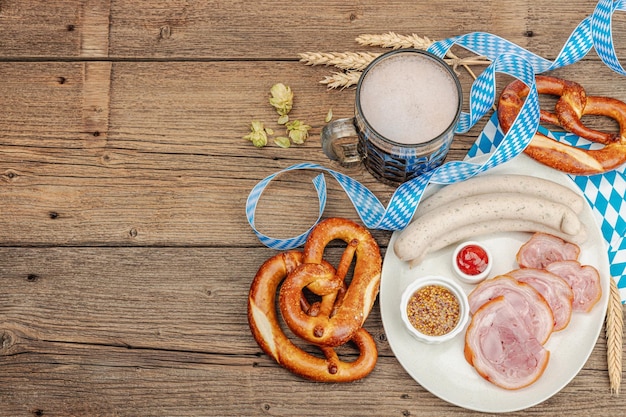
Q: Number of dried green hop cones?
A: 3